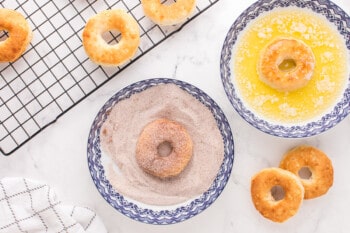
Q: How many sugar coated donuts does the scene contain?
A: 1